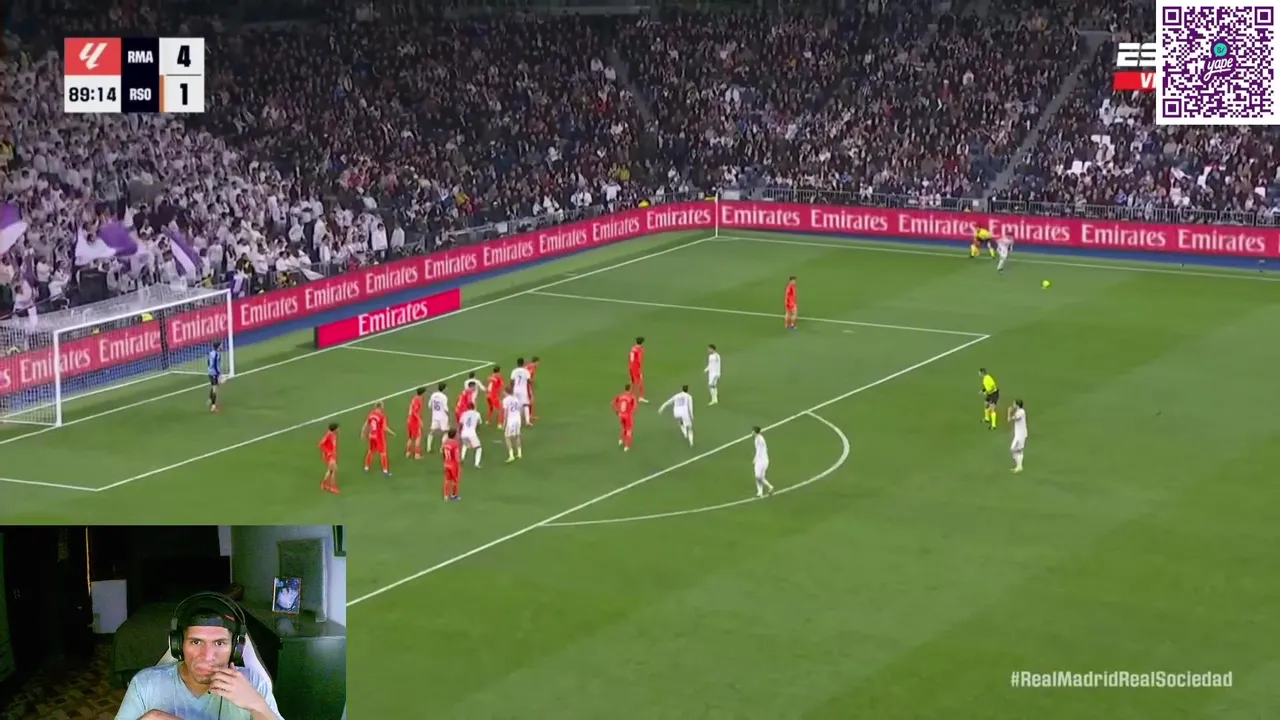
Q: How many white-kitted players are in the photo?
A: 10